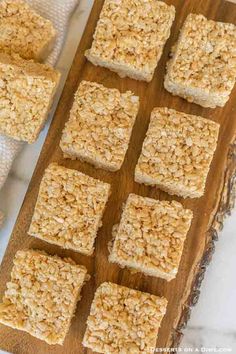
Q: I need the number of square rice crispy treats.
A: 10